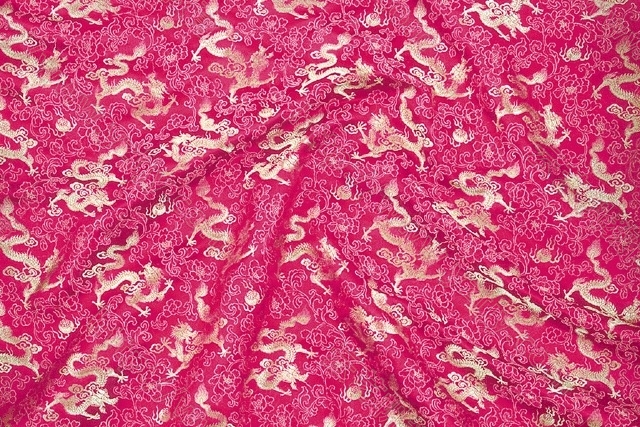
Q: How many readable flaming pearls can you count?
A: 15